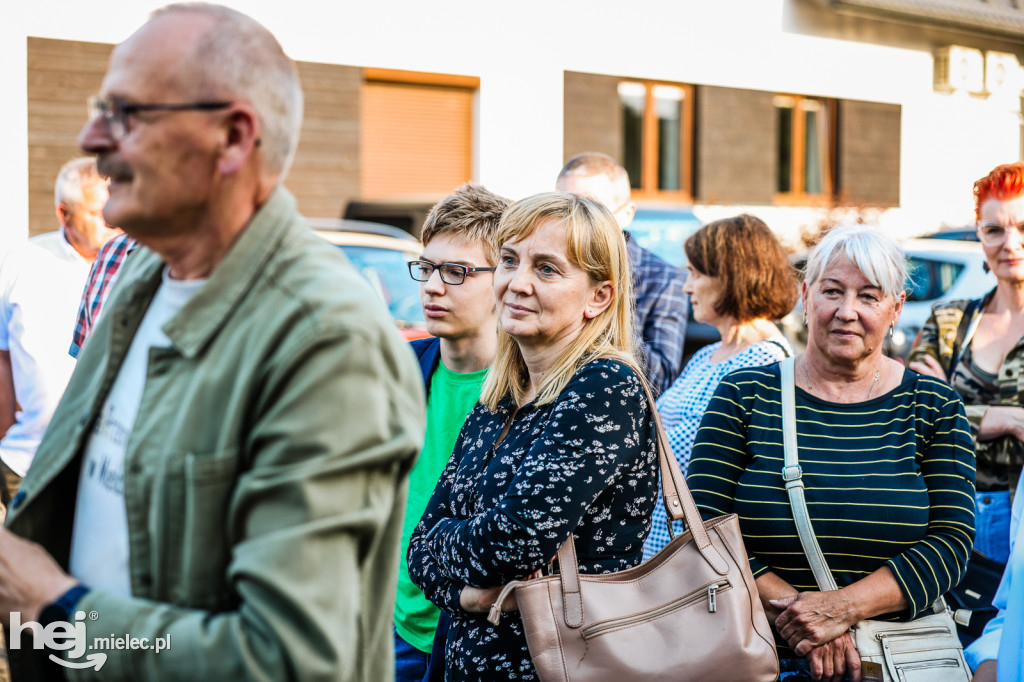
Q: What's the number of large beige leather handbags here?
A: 1